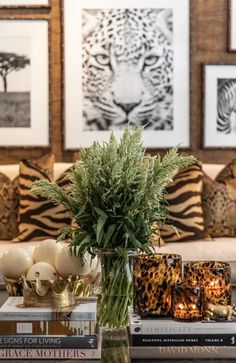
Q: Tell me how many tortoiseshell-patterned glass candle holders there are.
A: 3